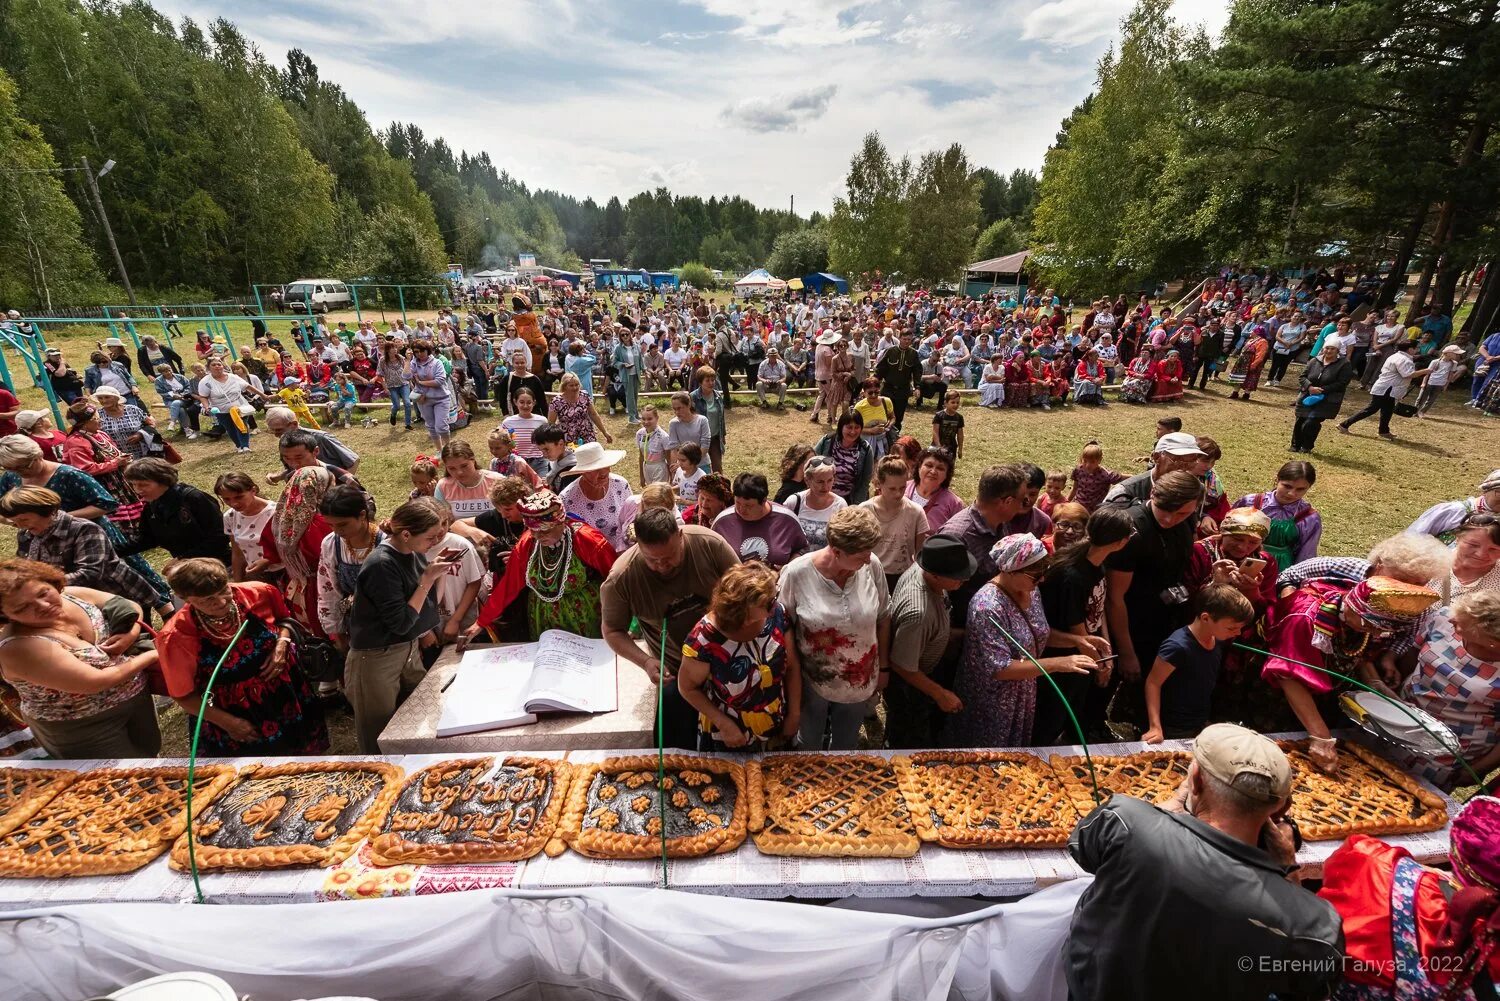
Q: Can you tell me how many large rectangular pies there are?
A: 9